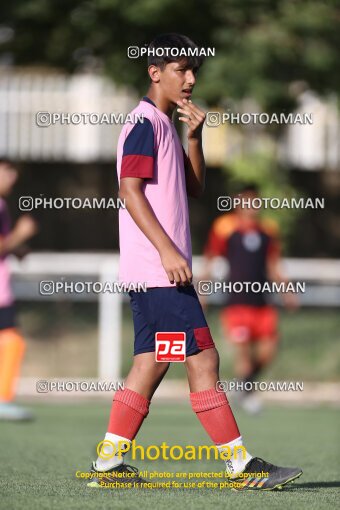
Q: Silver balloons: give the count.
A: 0